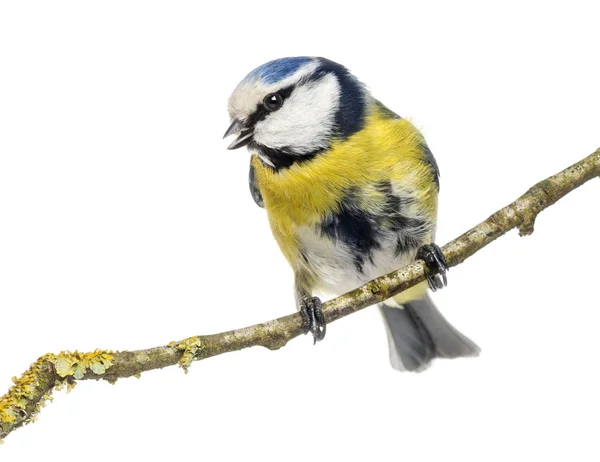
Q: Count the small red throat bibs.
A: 0